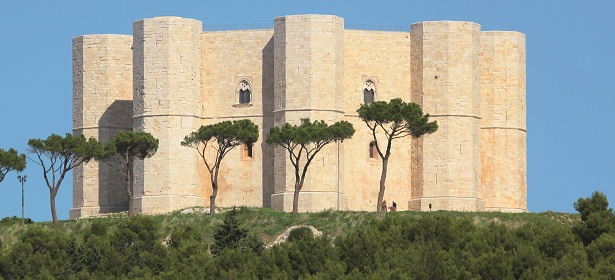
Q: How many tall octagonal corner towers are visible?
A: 5